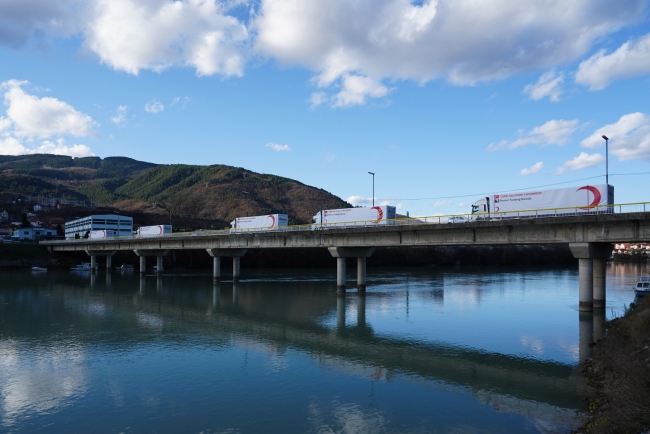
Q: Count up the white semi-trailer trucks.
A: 5